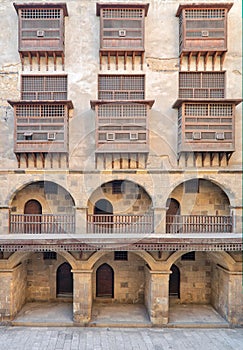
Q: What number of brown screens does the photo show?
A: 9